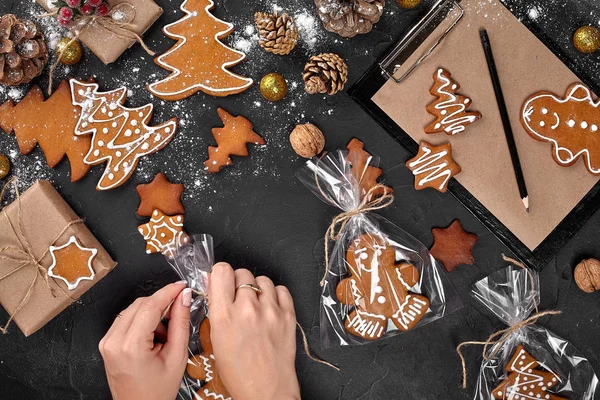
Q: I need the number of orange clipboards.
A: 0